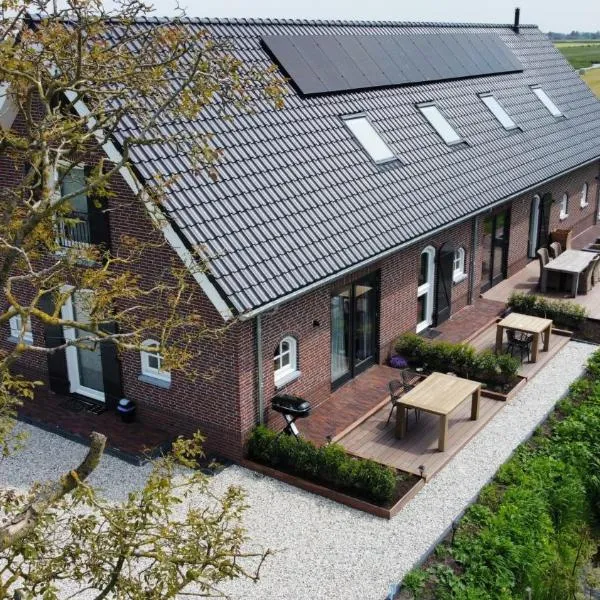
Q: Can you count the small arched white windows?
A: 6